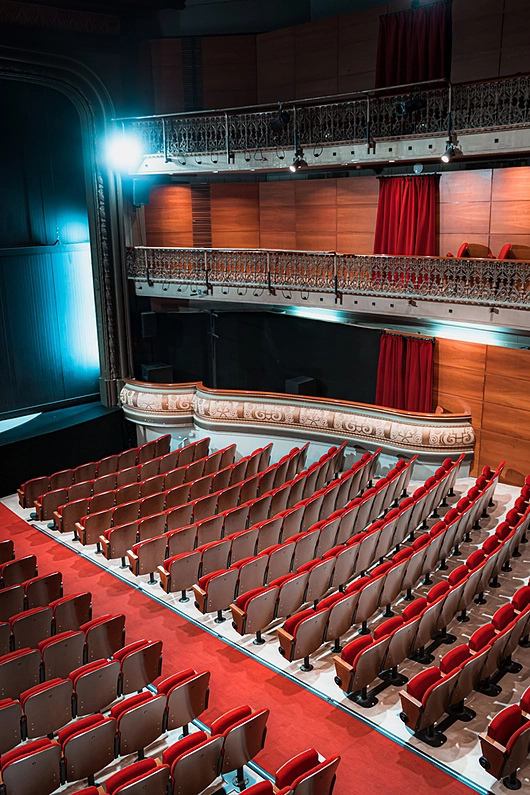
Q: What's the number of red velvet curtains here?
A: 3